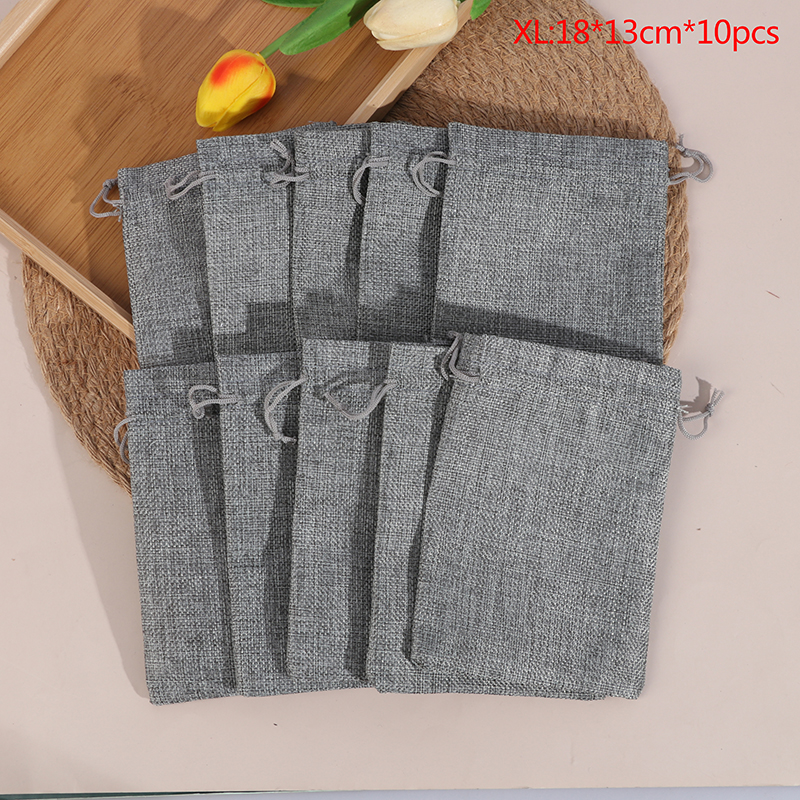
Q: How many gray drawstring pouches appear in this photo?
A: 10